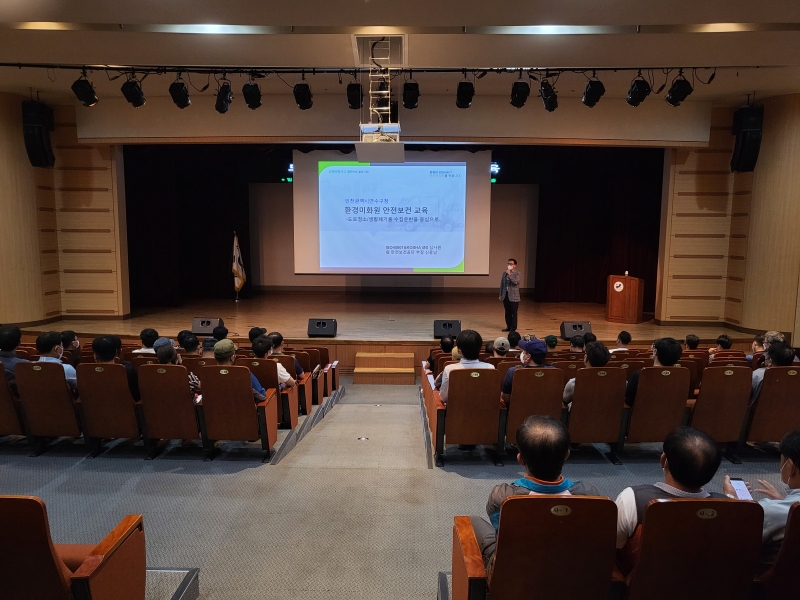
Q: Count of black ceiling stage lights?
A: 14